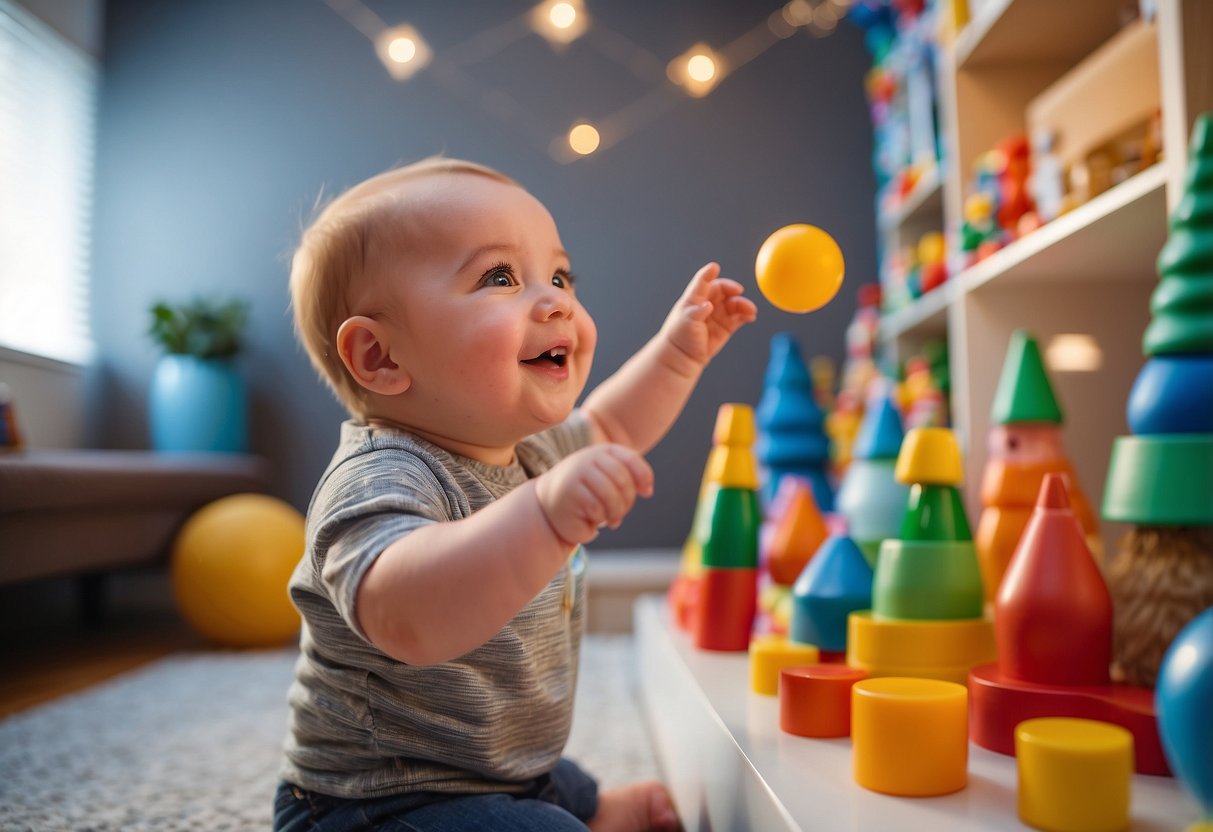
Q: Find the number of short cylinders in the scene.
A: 4